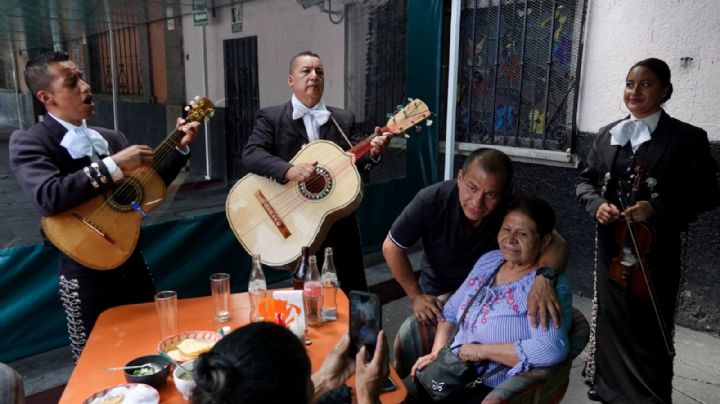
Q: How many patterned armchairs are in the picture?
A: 1